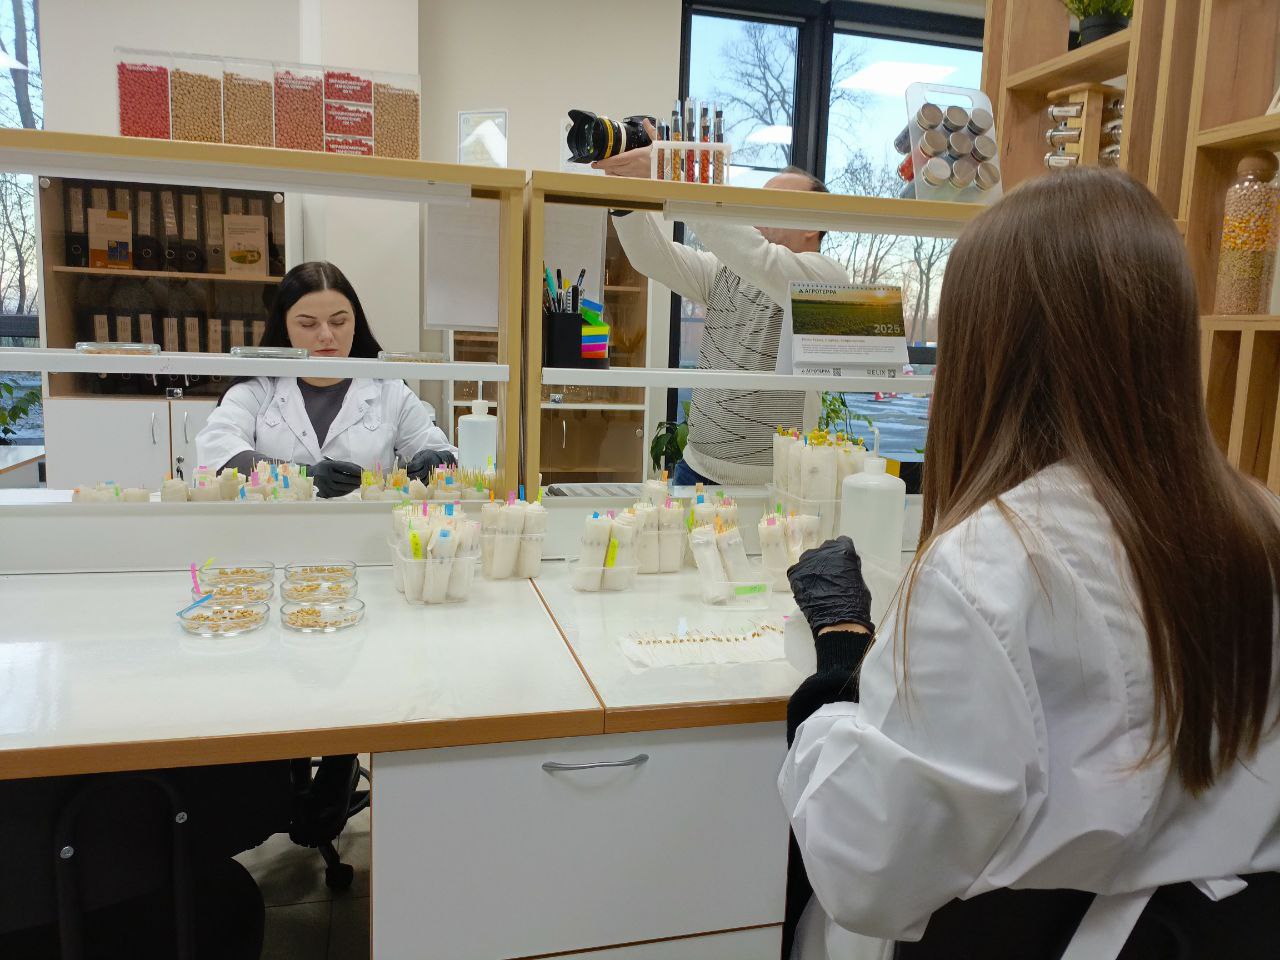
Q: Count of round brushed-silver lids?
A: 9